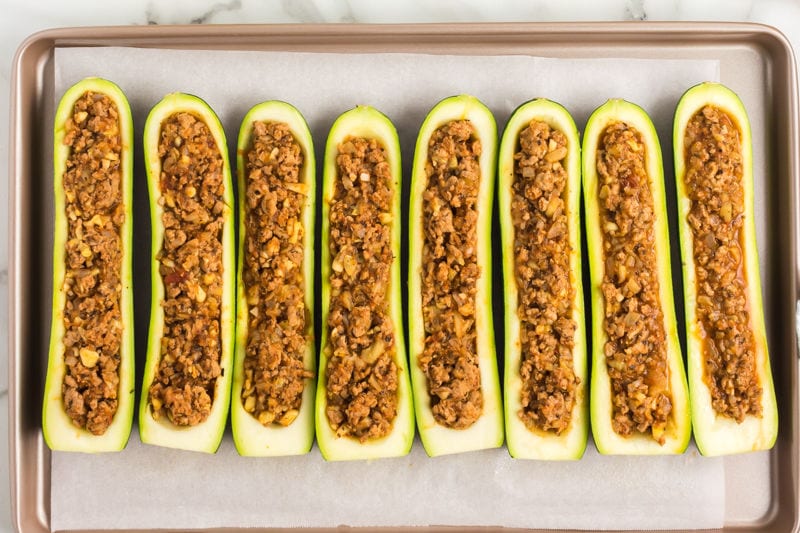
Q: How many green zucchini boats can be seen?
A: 8